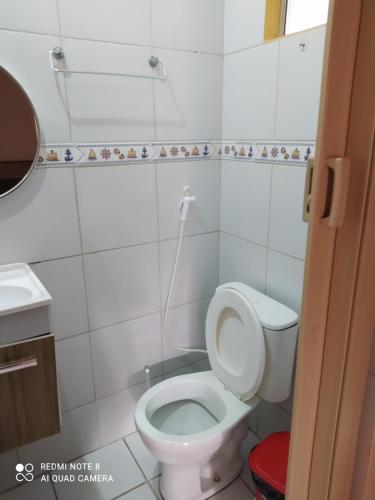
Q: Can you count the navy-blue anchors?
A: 5